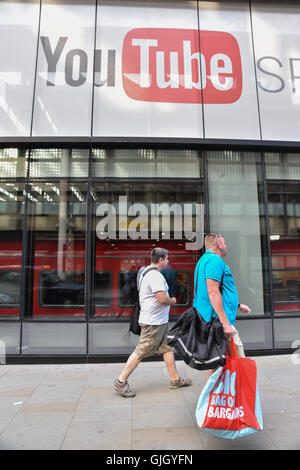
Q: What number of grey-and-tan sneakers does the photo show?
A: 2